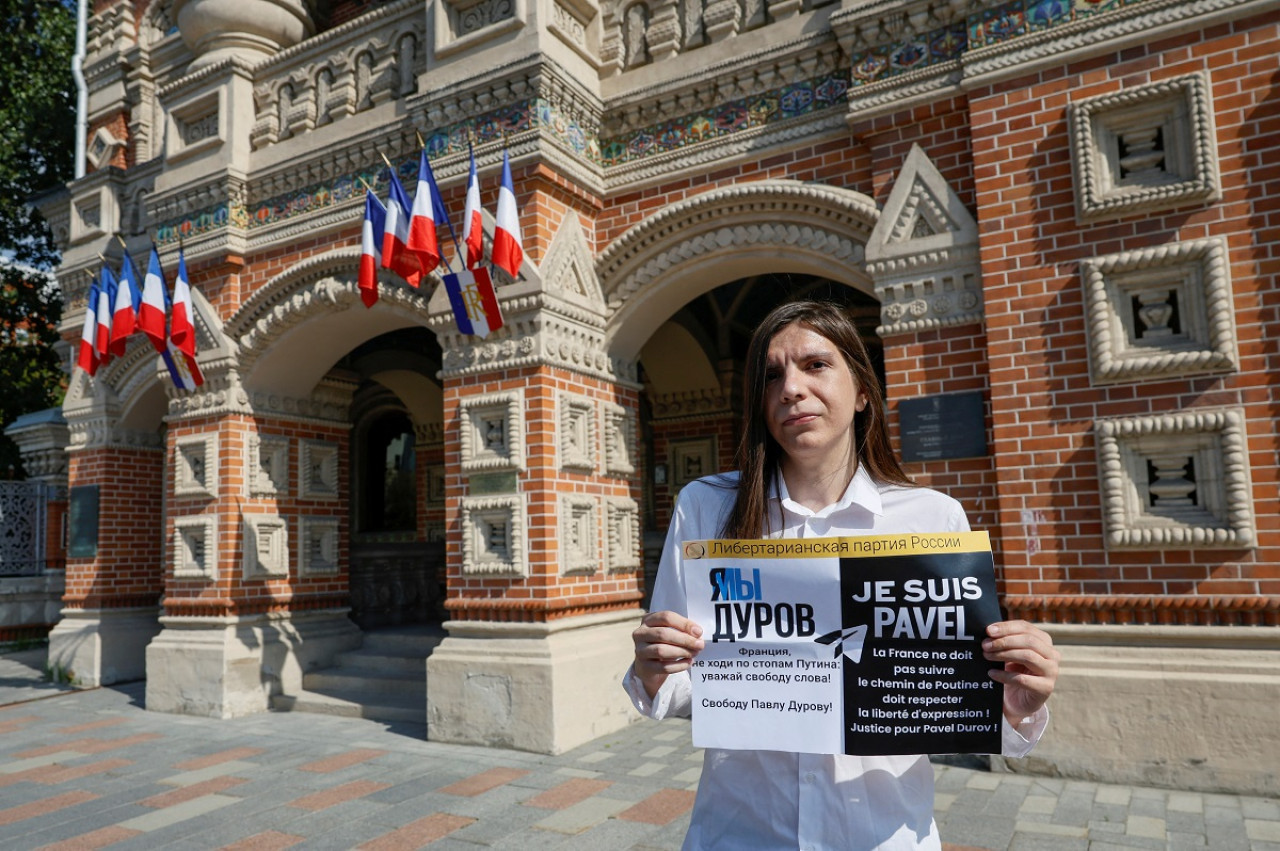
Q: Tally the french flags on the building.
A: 10